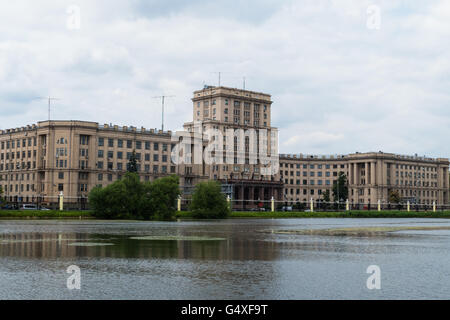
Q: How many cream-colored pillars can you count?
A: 9